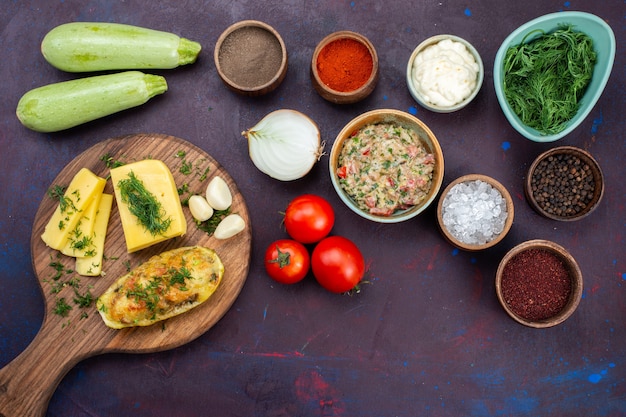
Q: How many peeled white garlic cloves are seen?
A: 3